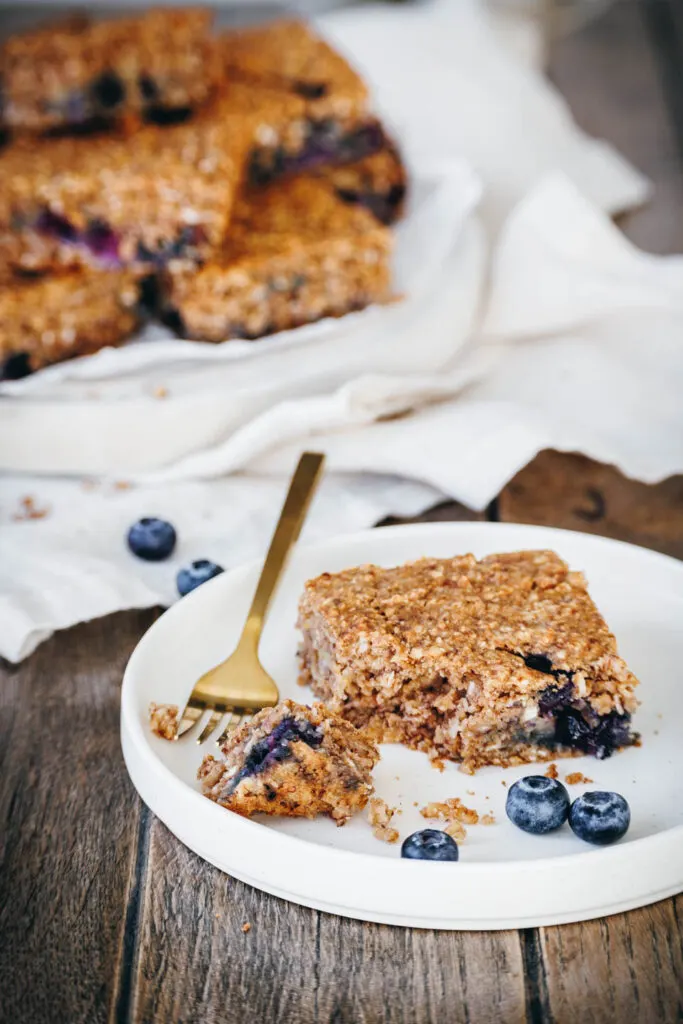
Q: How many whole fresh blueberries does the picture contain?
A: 5